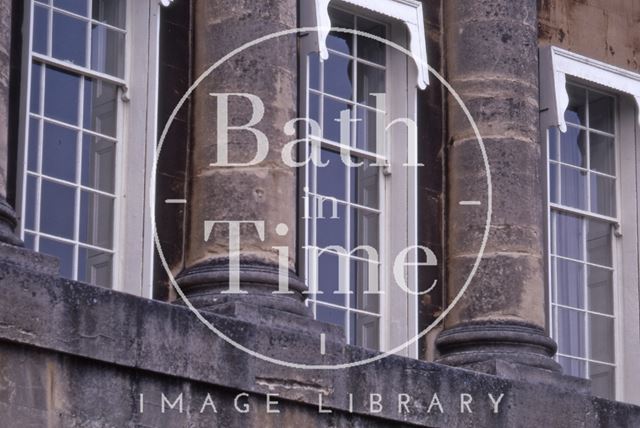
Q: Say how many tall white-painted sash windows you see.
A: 3